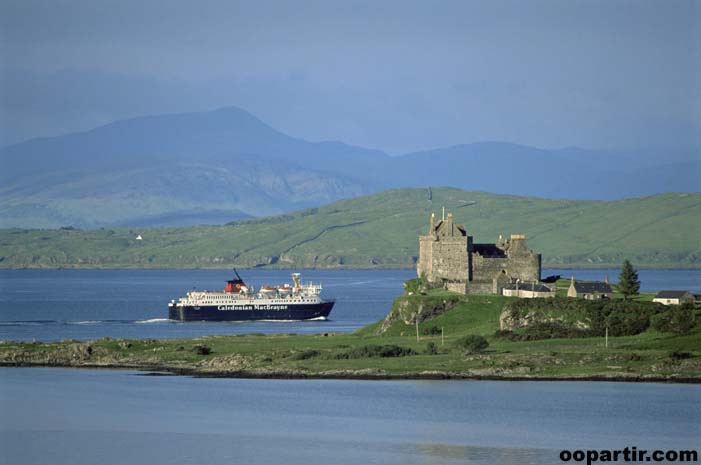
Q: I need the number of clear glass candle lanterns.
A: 0